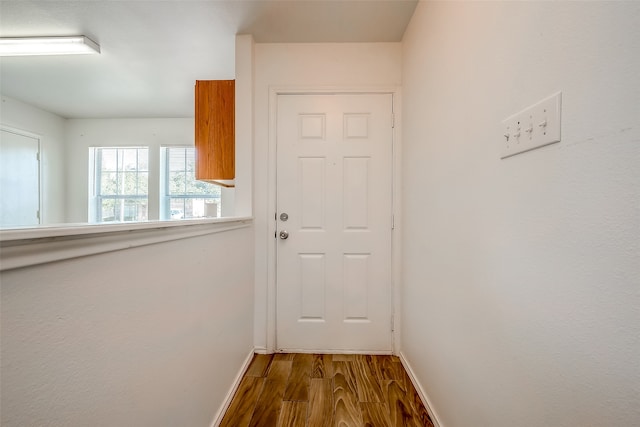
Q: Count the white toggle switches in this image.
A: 4